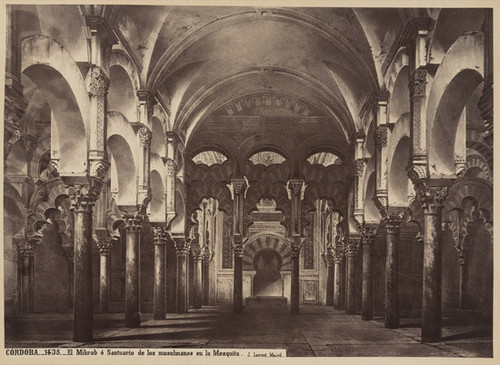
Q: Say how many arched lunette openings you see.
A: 3